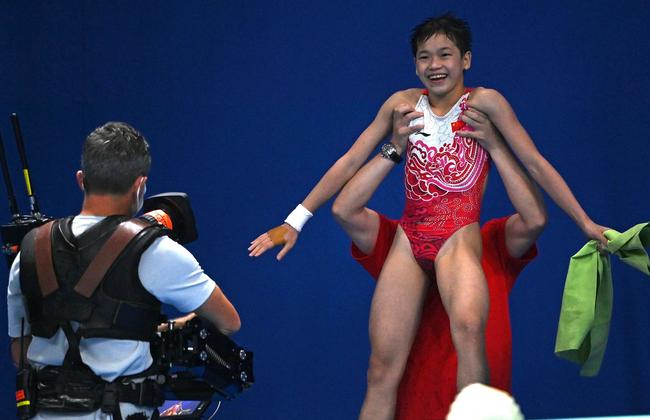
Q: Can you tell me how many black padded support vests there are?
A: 1